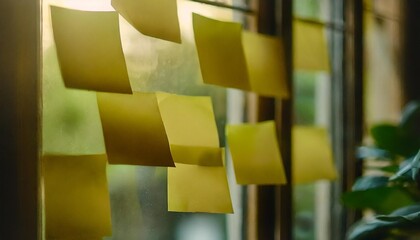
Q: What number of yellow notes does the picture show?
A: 11